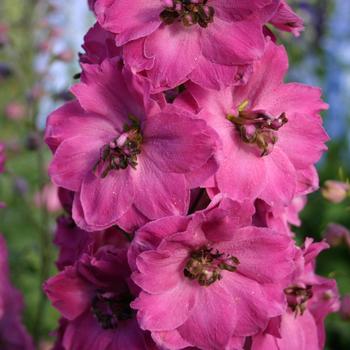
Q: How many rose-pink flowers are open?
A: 6